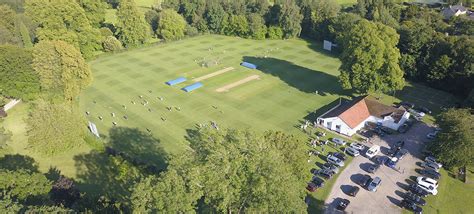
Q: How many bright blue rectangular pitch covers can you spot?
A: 3